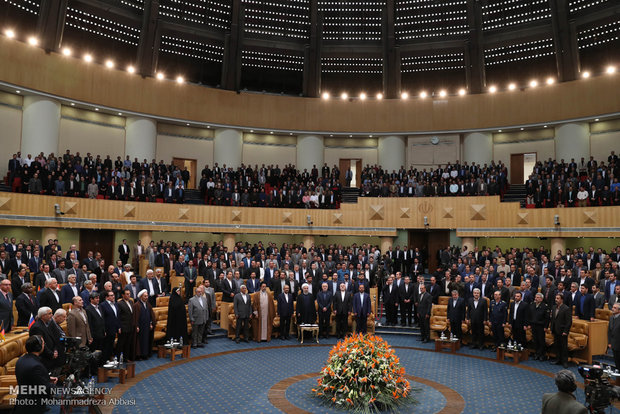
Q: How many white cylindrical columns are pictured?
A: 7